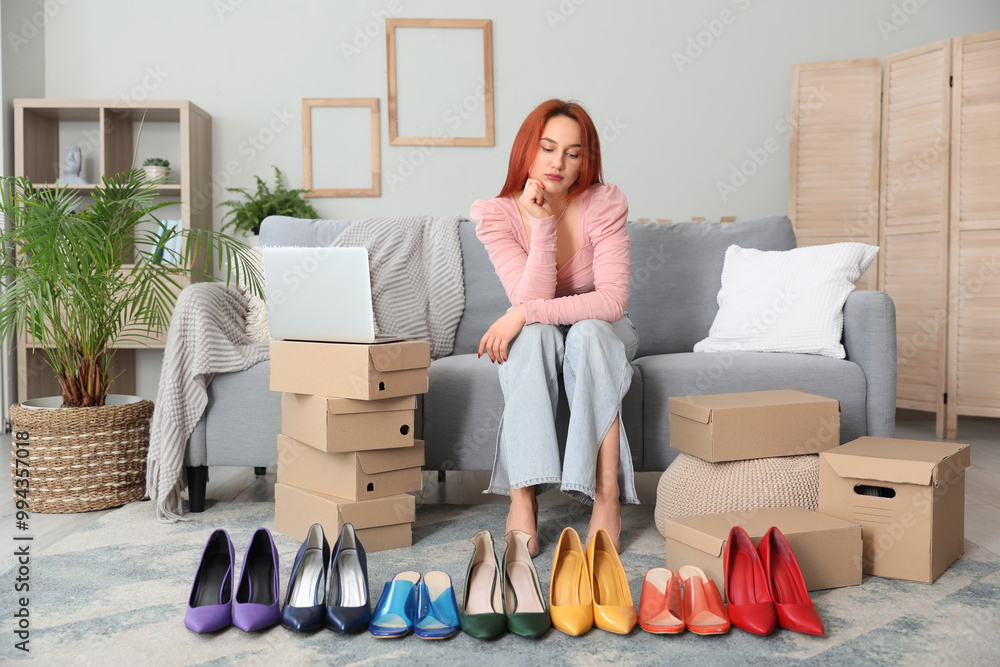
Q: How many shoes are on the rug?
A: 14